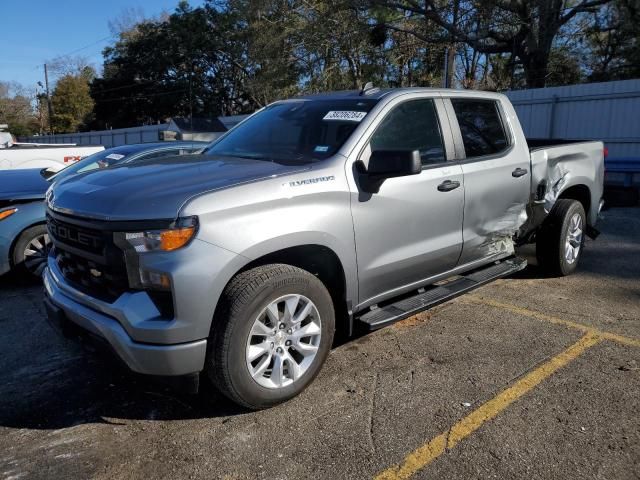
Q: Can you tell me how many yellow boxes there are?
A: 0